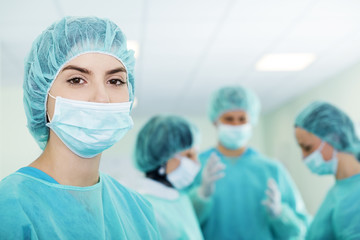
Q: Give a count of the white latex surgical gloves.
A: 2